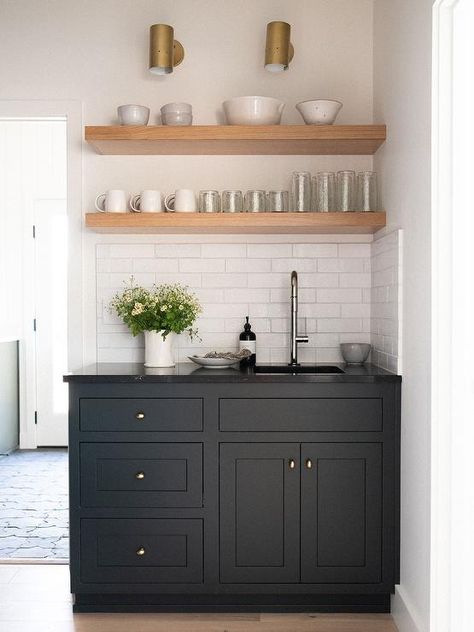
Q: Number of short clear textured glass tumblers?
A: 4